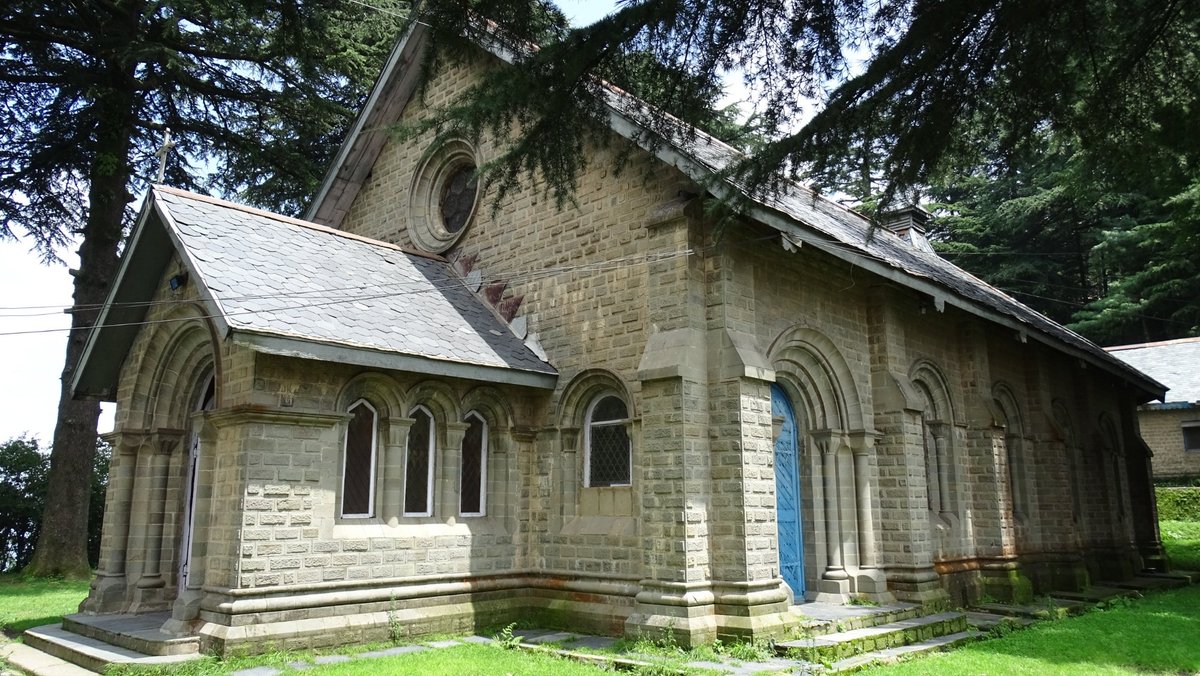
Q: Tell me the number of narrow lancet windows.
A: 3